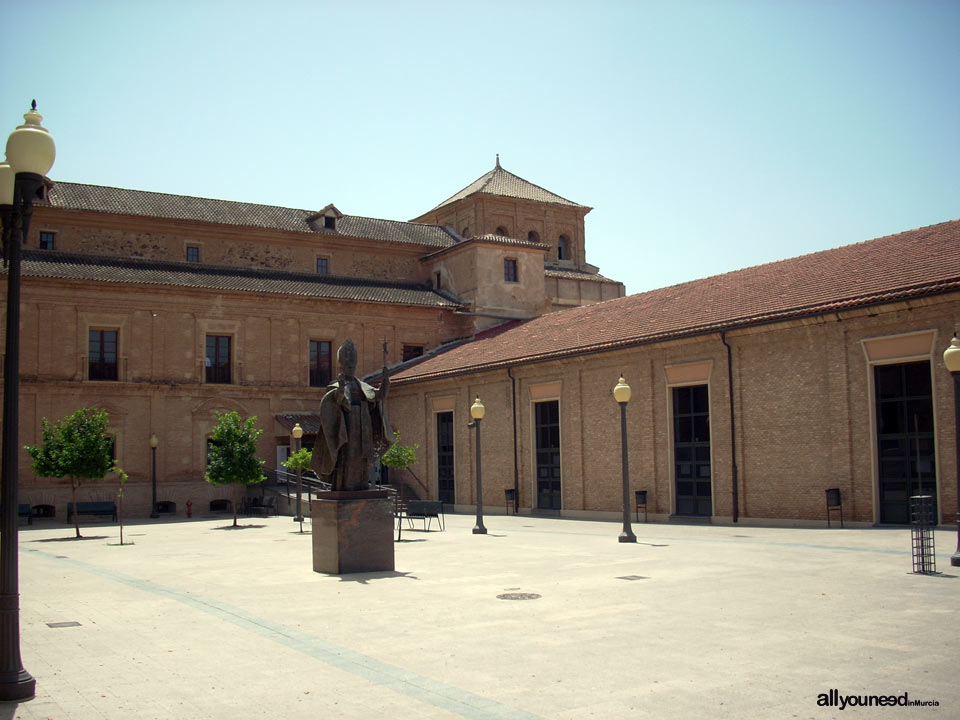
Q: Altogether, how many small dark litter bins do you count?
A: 3